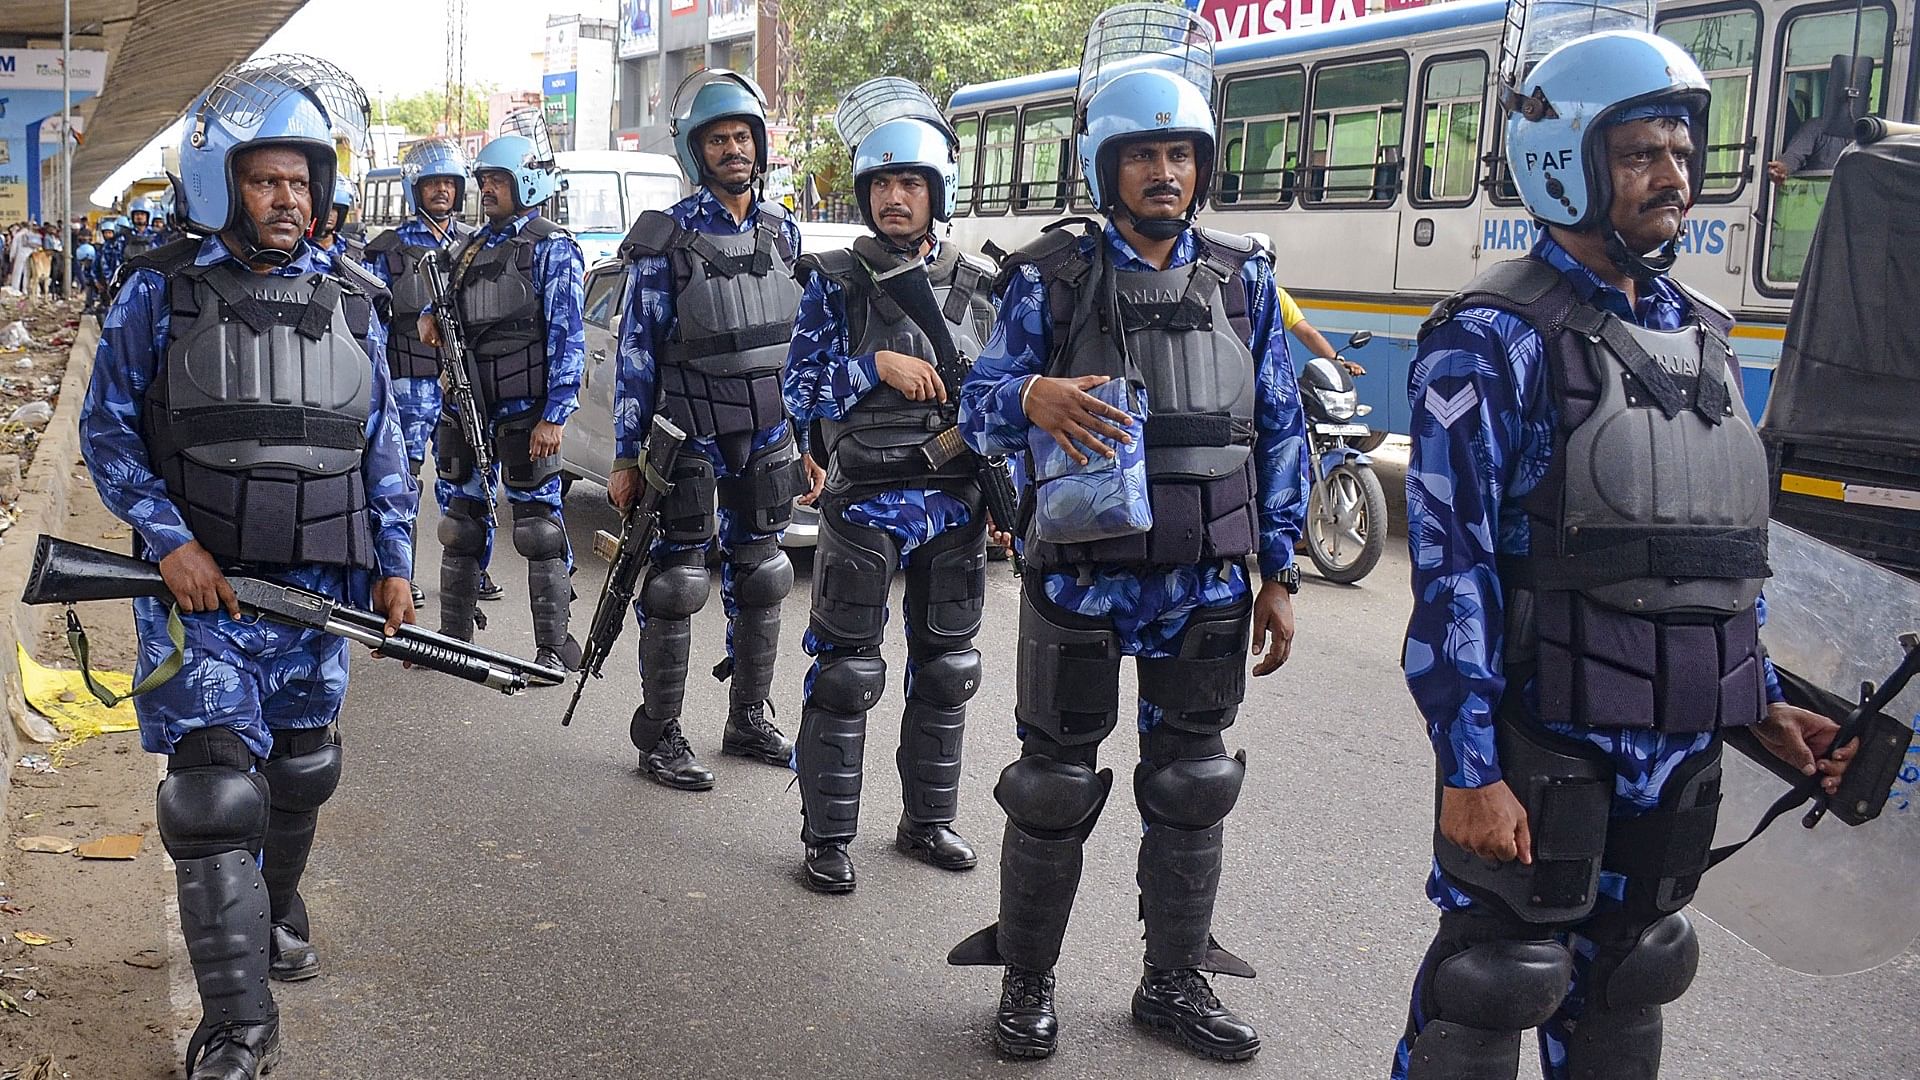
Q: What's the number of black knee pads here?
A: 12